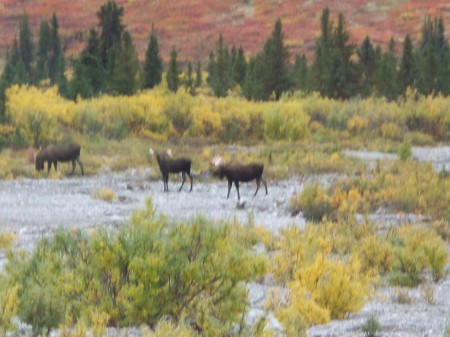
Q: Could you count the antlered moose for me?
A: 2